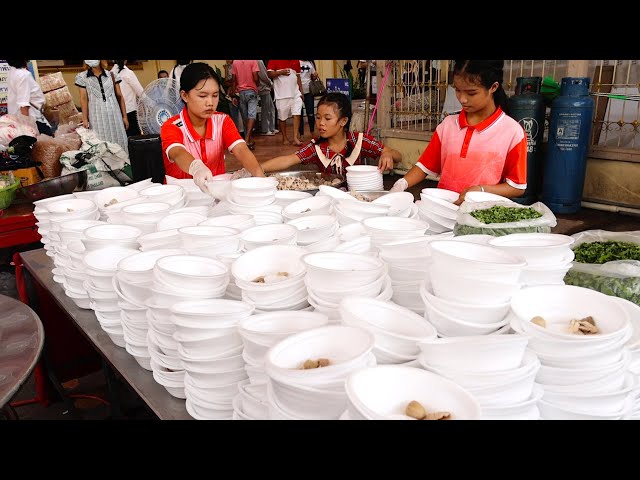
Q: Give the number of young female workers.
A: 3